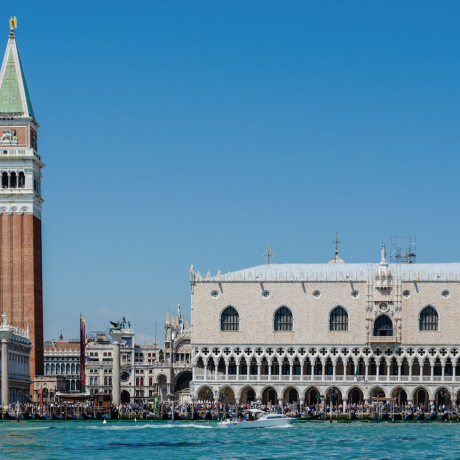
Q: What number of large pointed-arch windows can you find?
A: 5